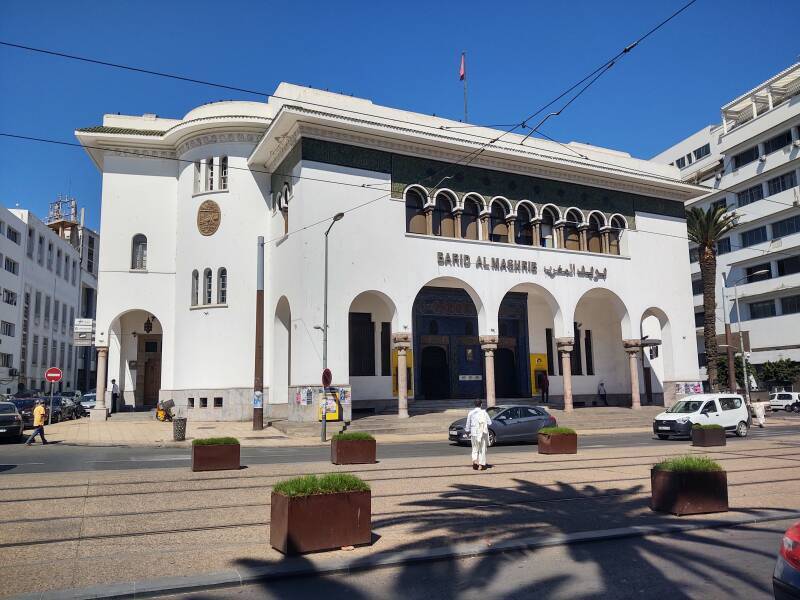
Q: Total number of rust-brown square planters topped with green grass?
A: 6